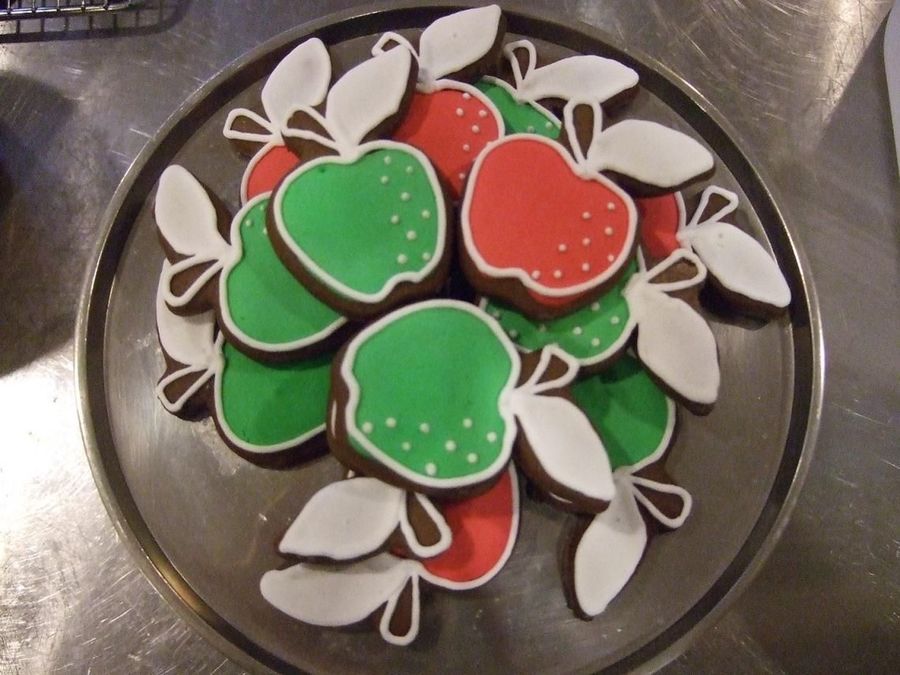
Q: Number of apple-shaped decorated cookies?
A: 13